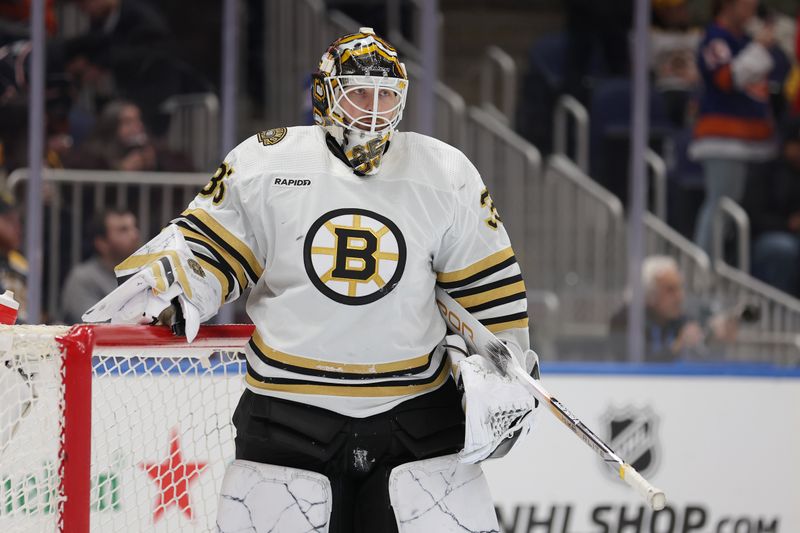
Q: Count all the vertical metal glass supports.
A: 4